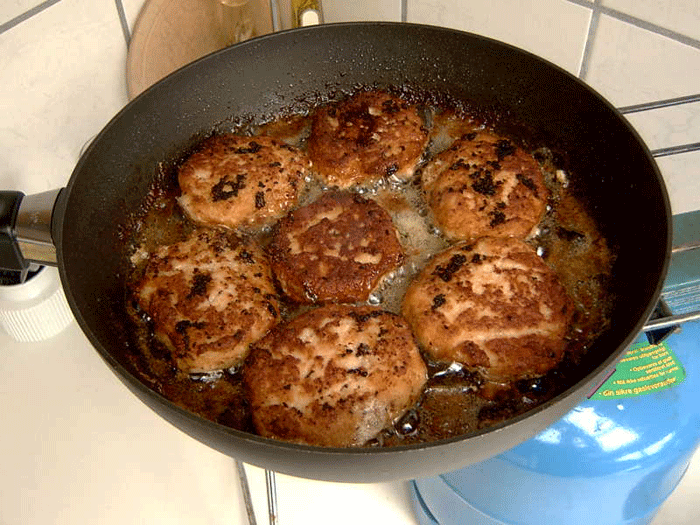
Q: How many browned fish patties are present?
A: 7